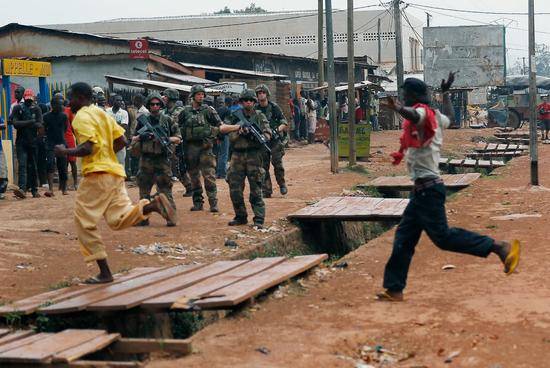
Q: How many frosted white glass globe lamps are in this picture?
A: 0